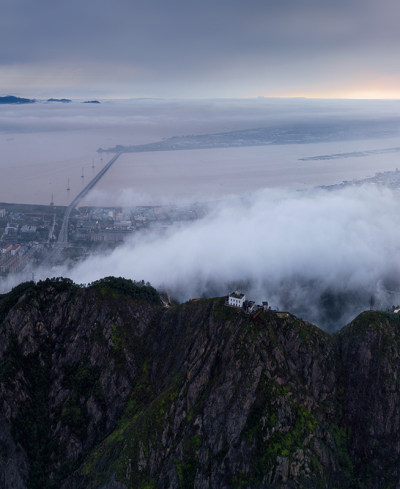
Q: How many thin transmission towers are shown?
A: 5